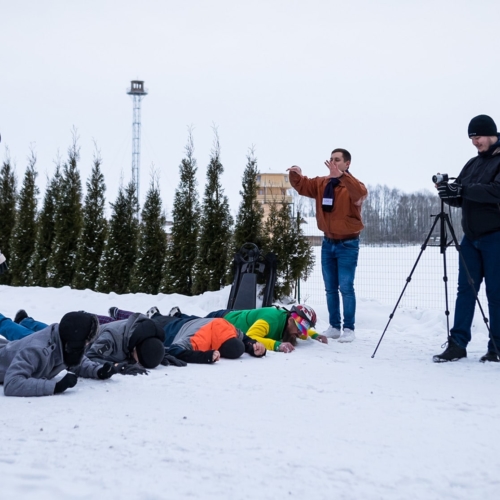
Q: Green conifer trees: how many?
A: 11